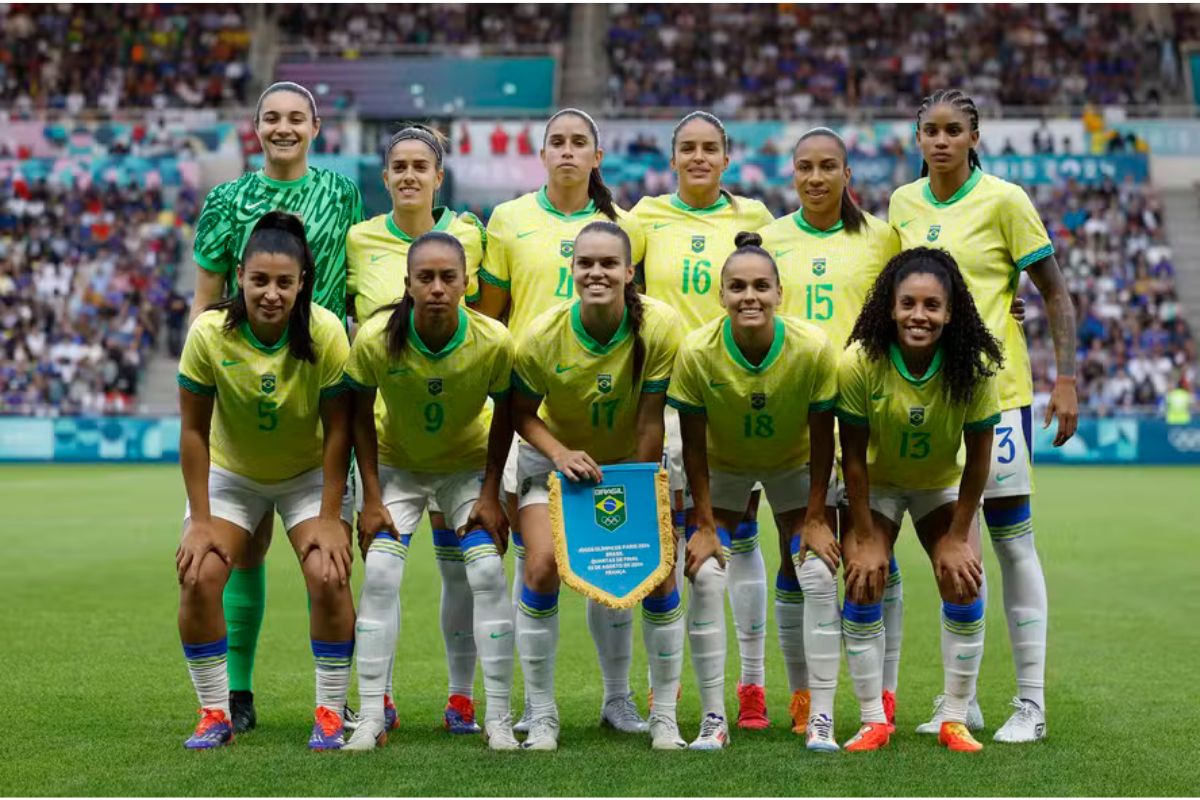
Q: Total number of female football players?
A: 11